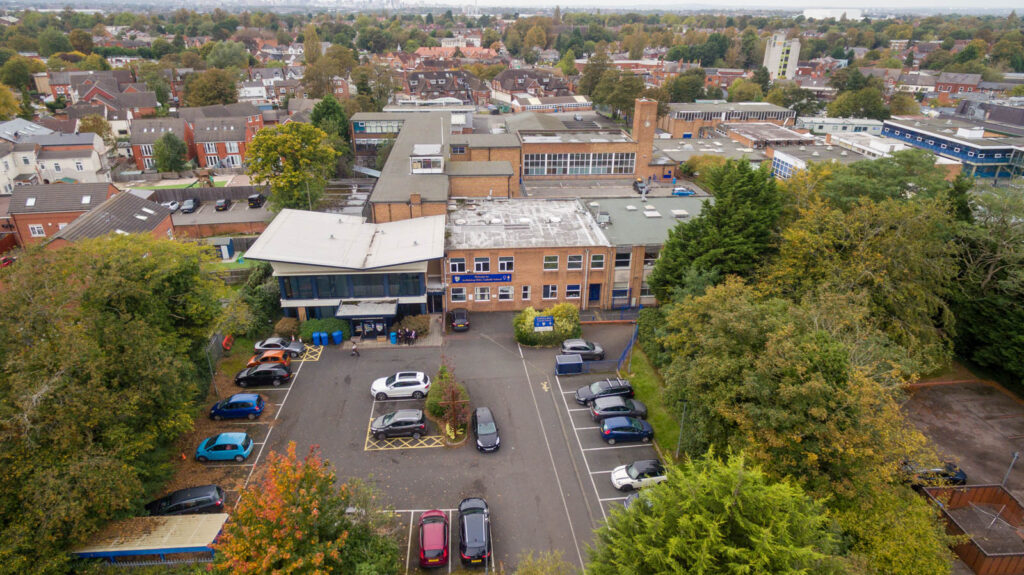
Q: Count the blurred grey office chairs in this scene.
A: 0